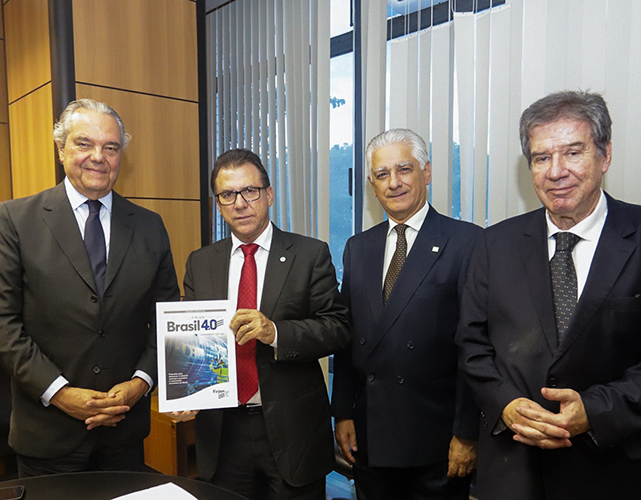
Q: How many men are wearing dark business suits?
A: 4